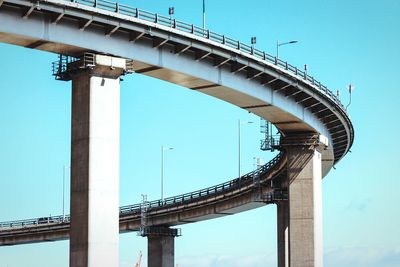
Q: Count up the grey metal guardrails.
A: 2